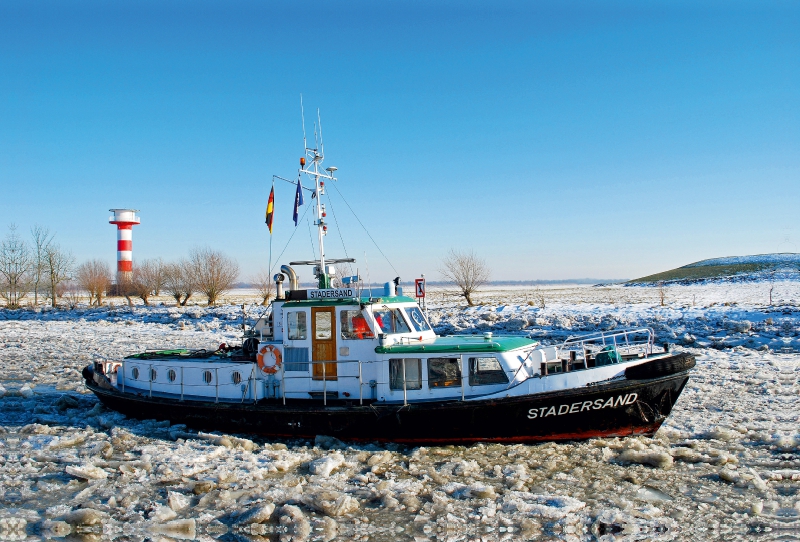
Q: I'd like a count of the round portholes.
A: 5